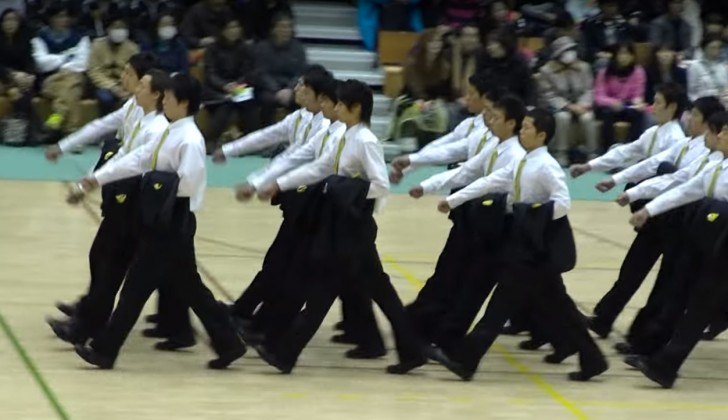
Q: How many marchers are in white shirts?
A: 15